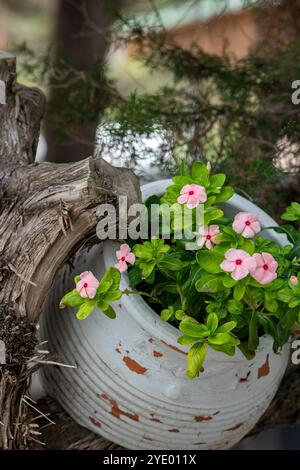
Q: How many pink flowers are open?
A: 7